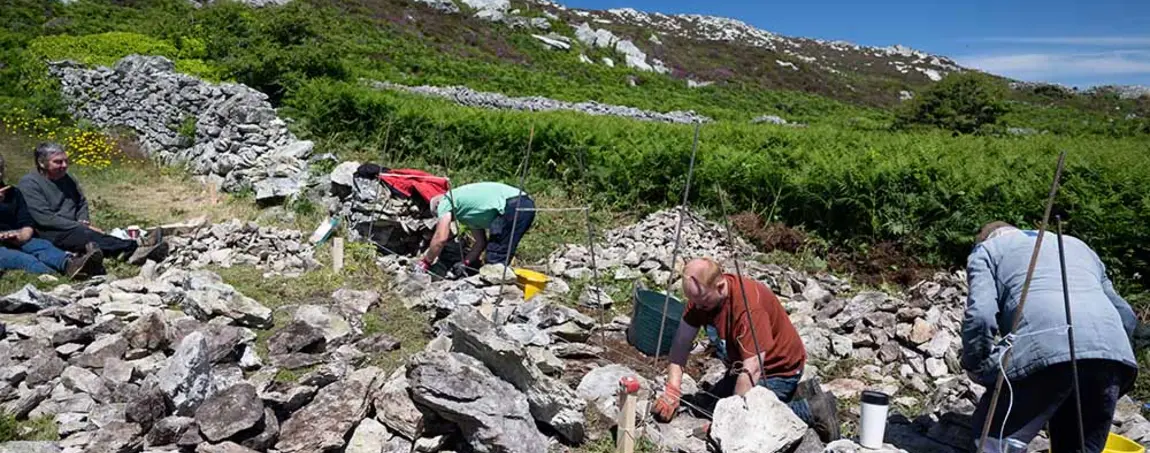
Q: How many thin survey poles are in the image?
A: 8